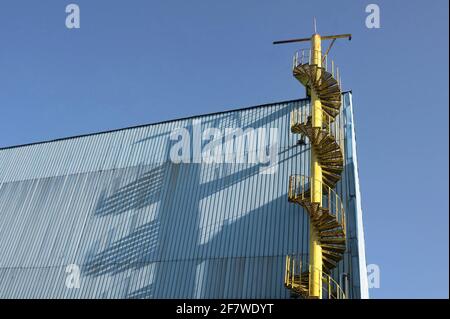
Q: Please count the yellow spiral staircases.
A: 1